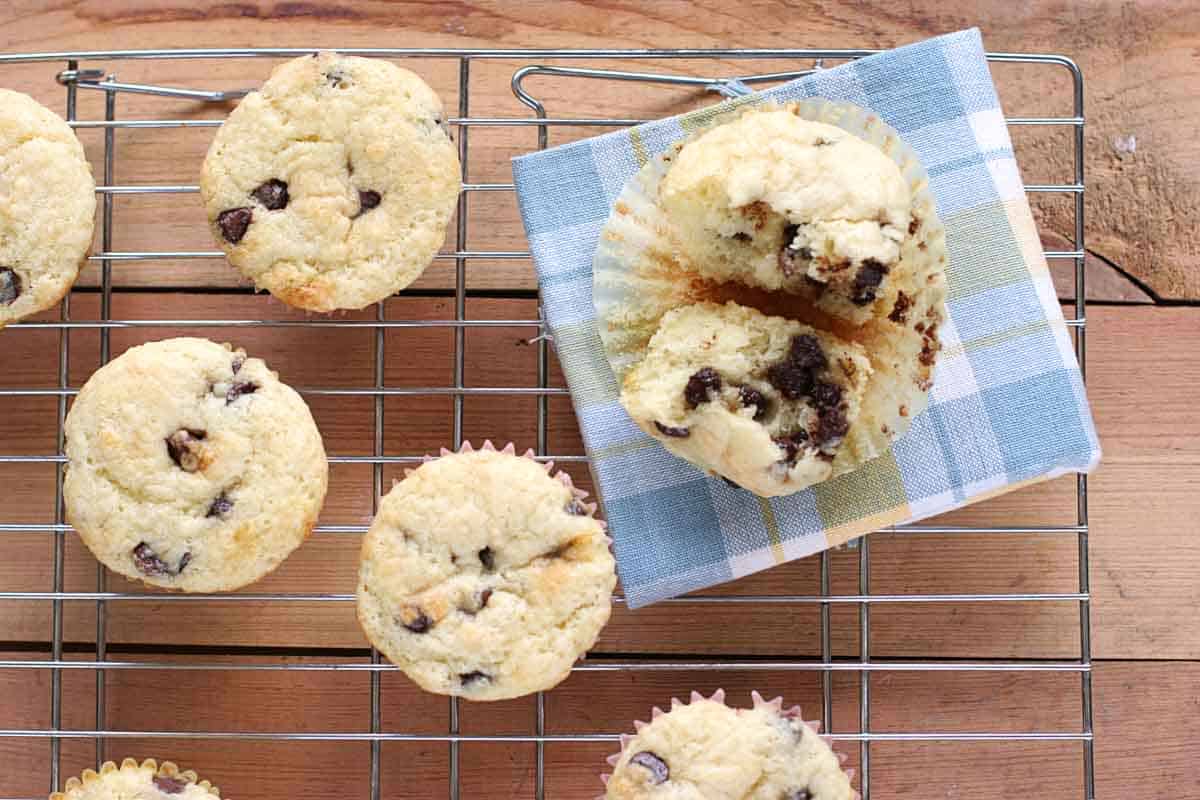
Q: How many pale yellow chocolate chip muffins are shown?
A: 7